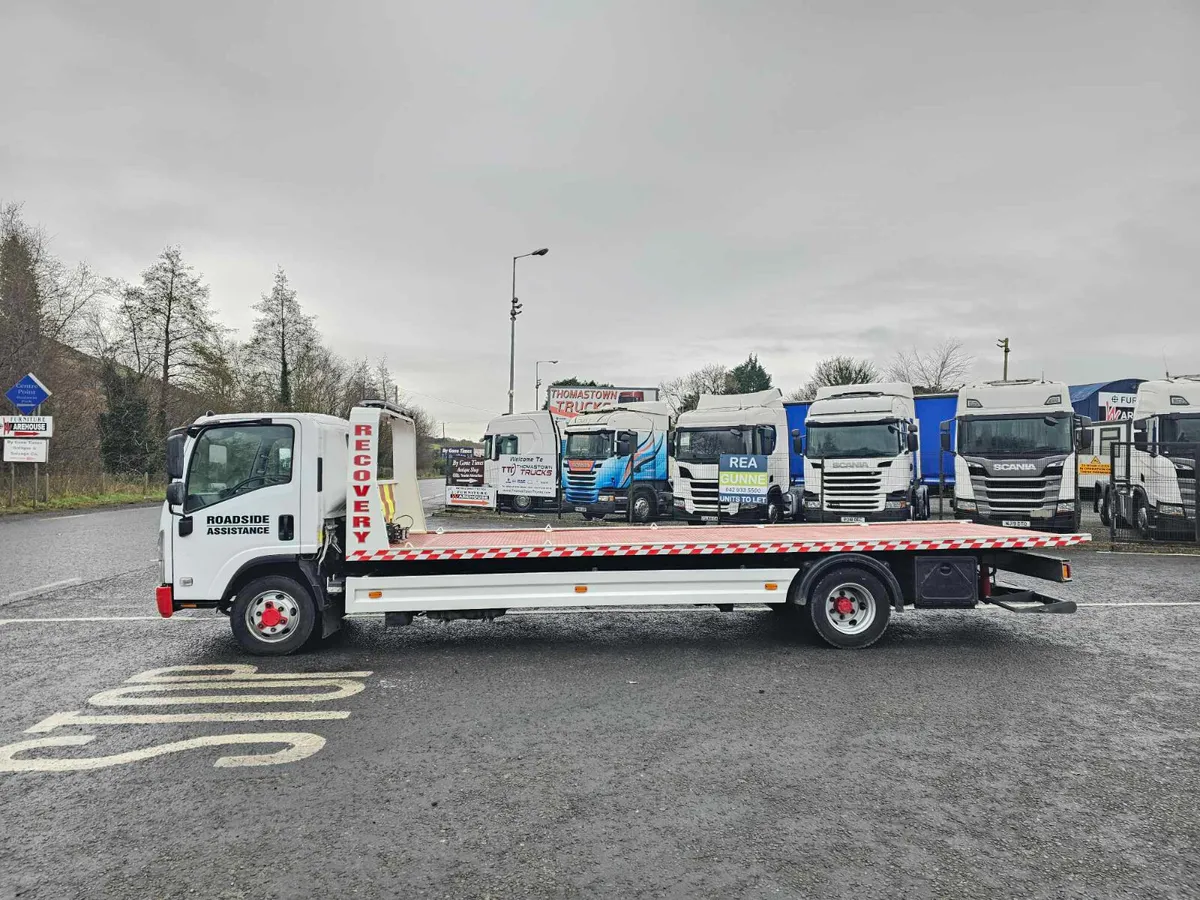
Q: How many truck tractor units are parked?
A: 6